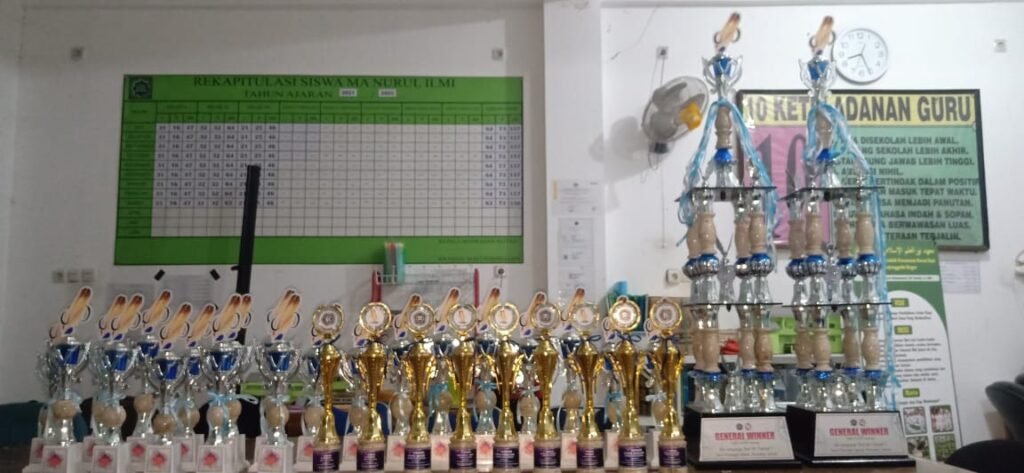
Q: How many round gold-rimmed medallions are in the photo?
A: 9